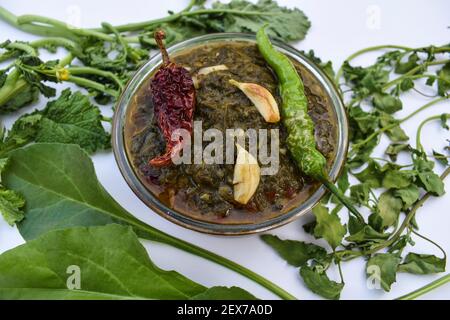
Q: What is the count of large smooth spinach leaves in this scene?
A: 2